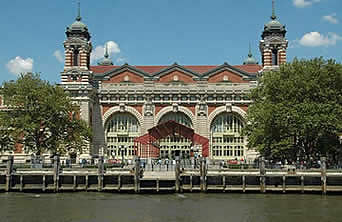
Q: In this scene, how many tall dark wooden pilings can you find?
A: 8